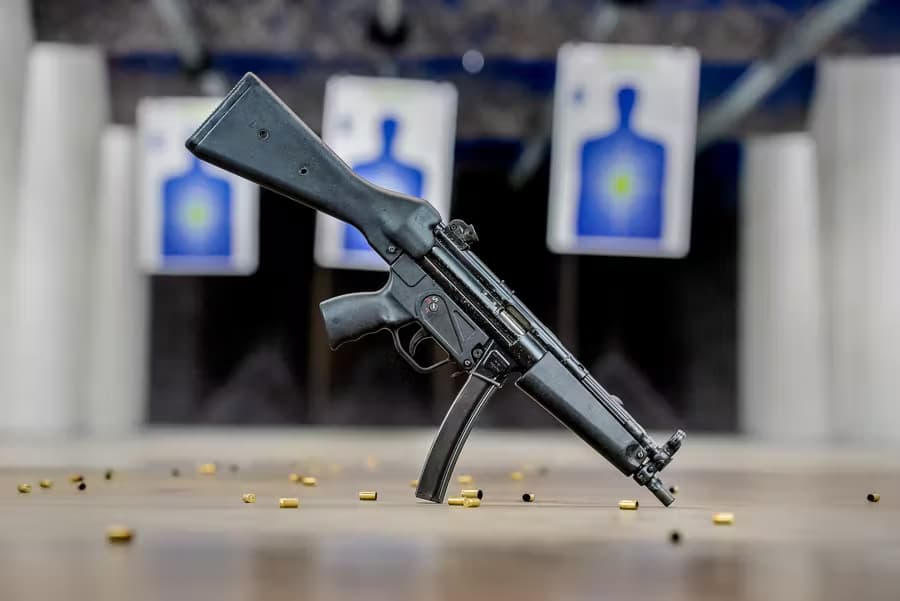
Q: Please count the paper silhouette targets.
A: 3